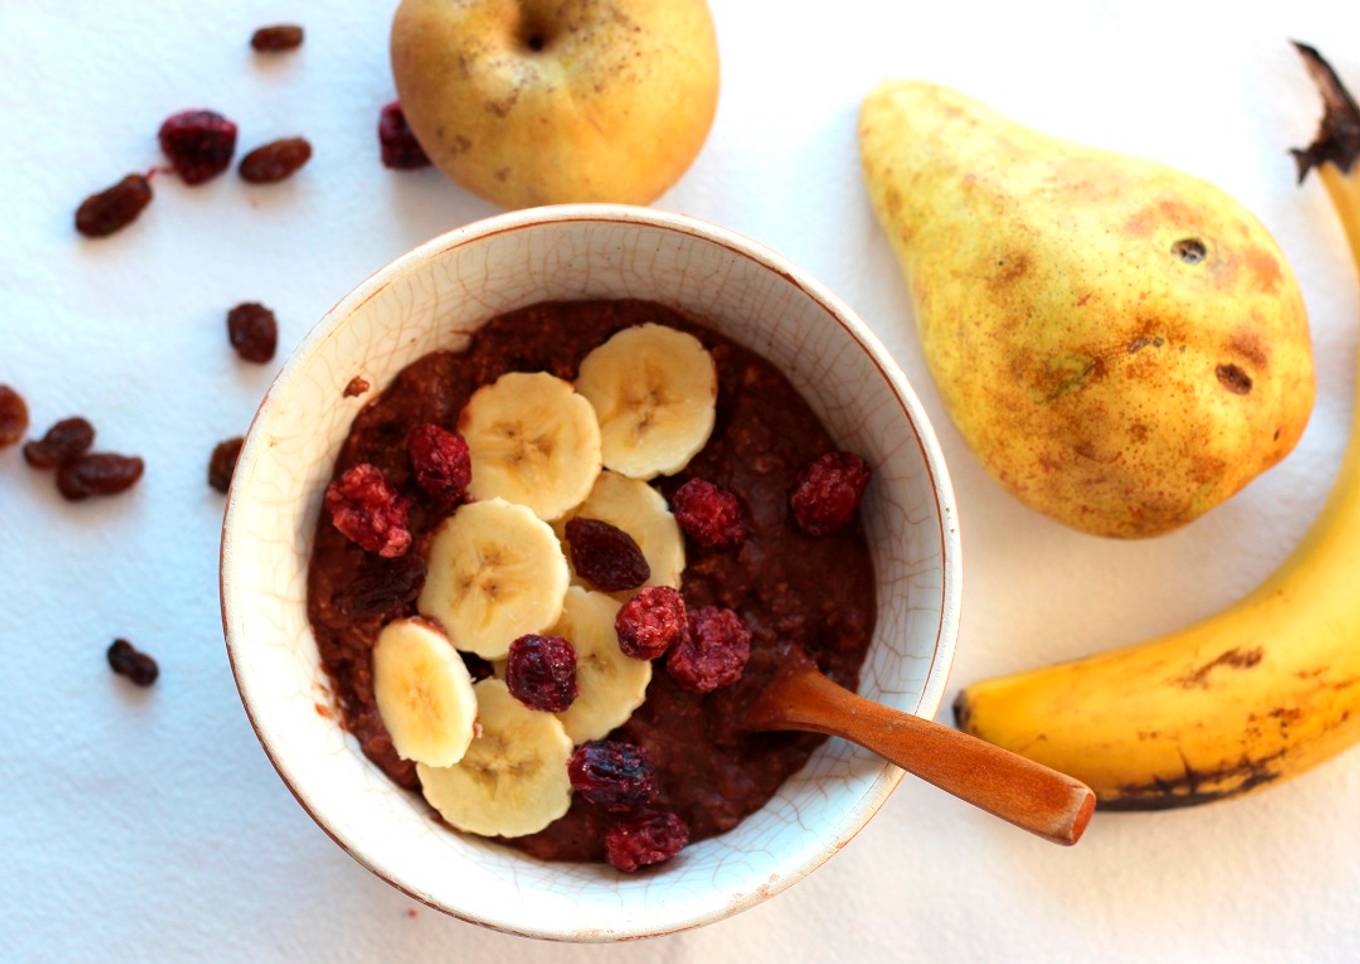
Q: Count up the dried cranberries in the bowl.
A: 9